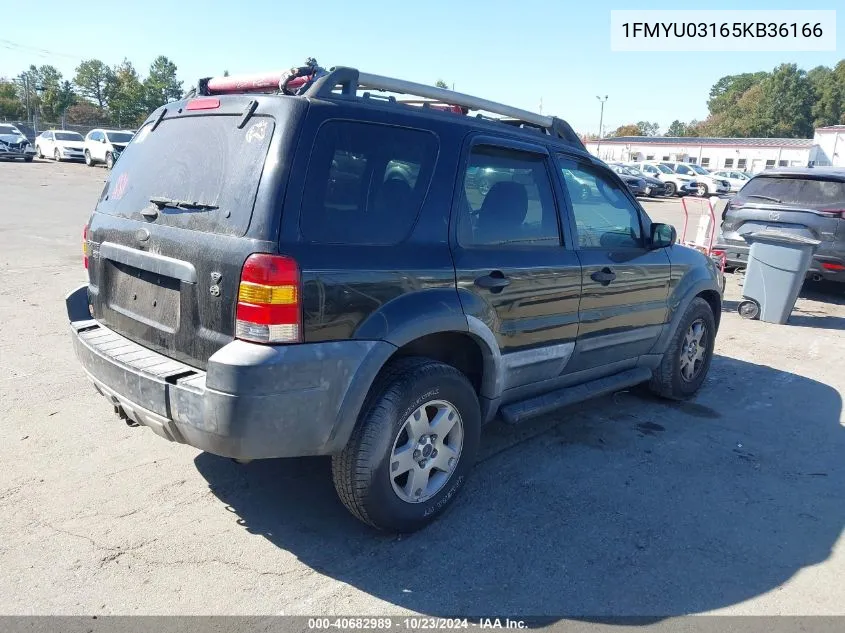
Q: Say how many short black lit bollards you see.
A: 0